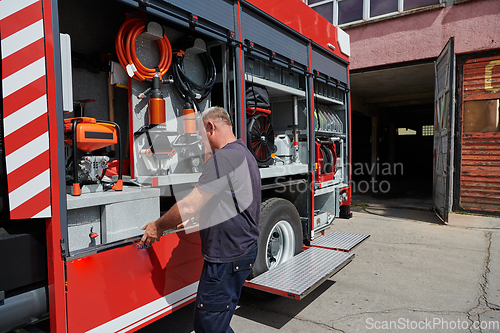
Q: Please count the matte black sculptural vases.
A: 0